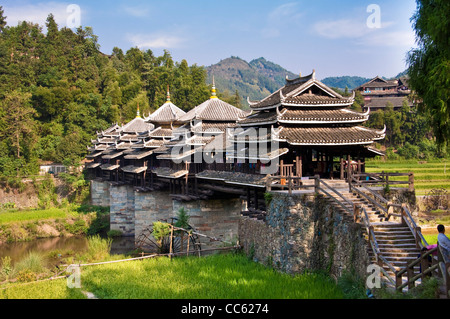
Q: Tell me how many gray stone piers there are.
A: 4